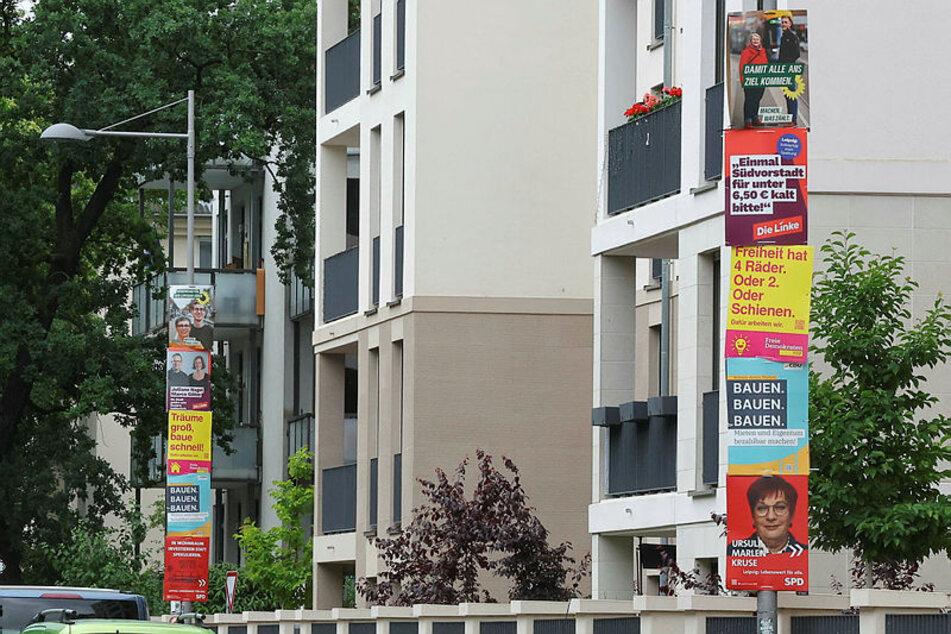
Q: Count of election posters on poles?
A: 10